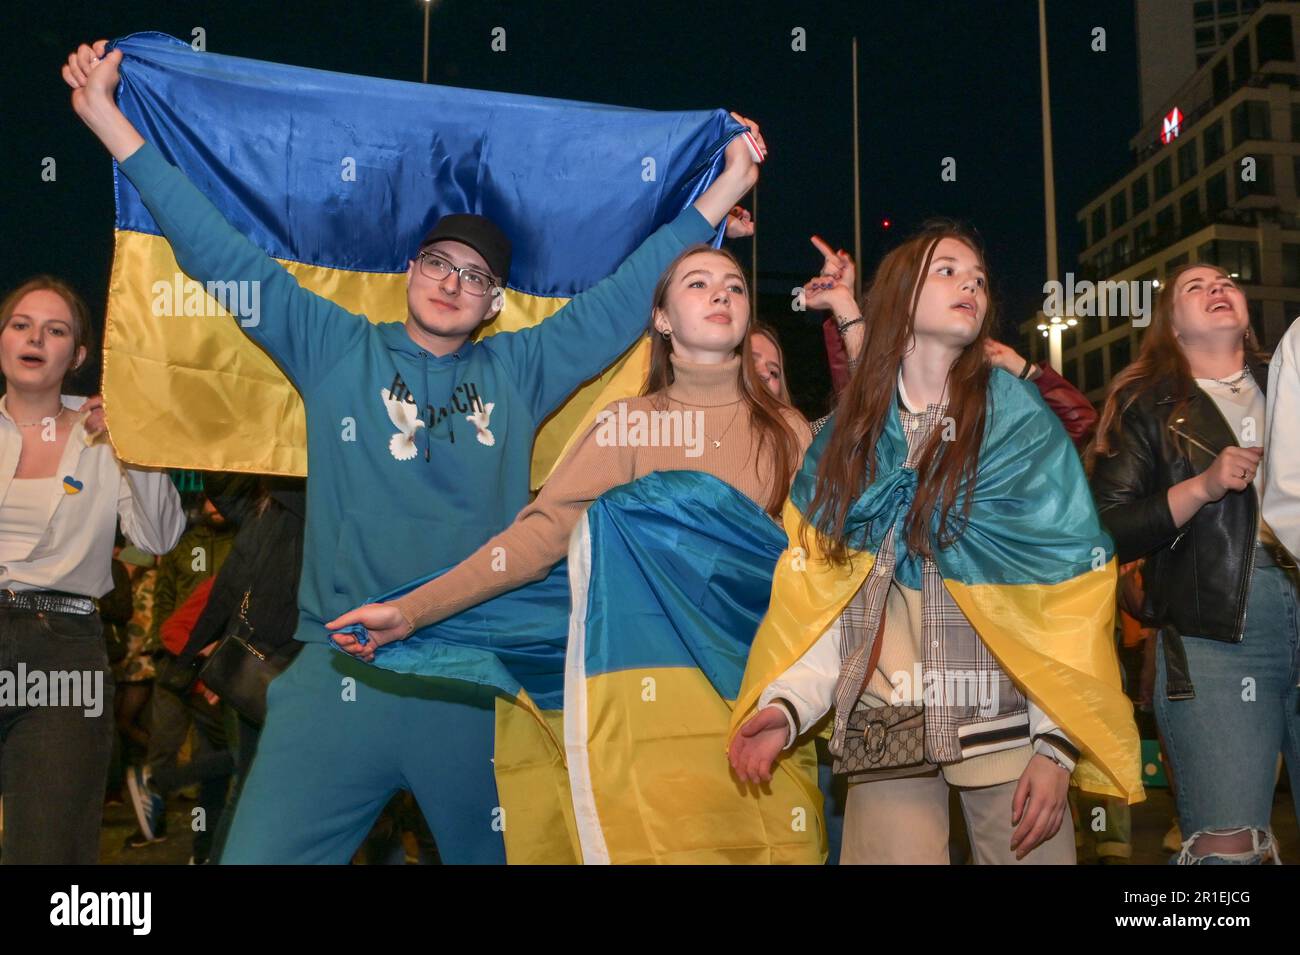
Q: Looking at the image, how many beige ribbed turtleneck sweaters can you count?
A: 1